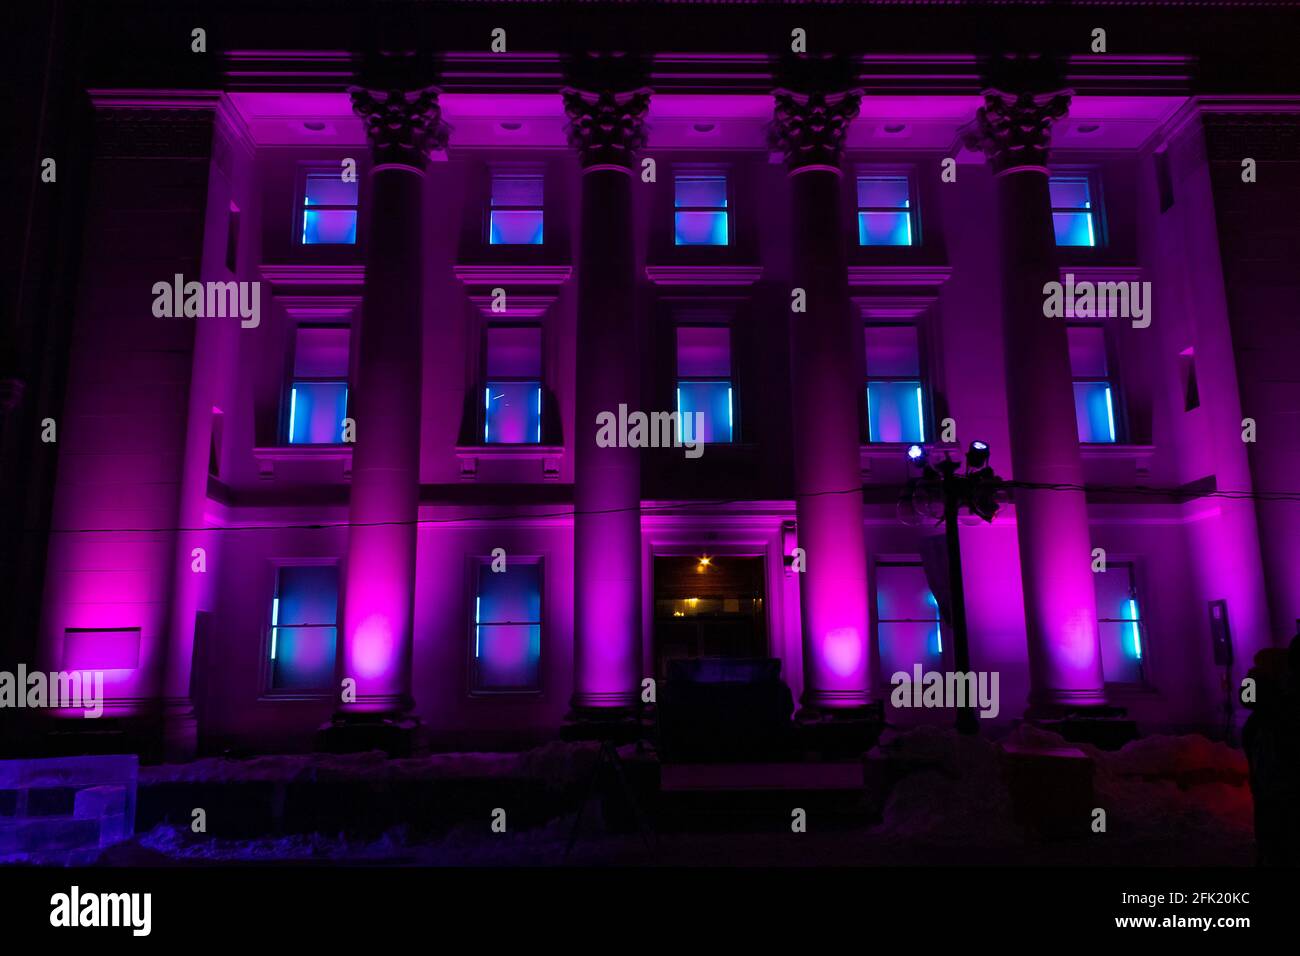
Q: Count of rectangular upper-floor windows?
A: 10